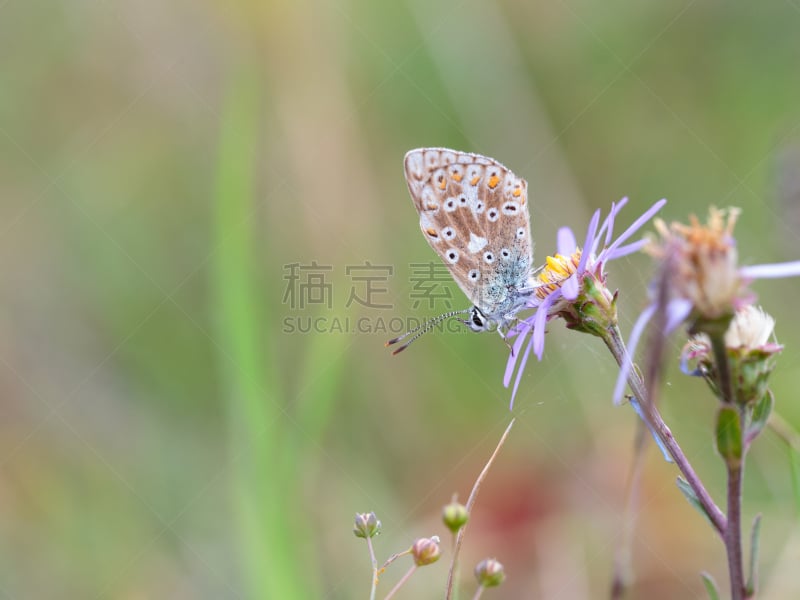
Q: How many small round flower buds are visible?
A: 4